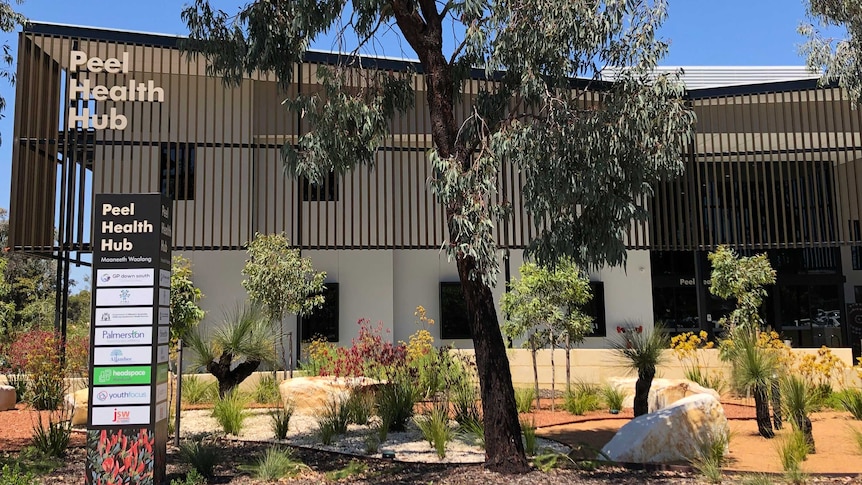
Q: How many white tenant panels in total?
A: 7